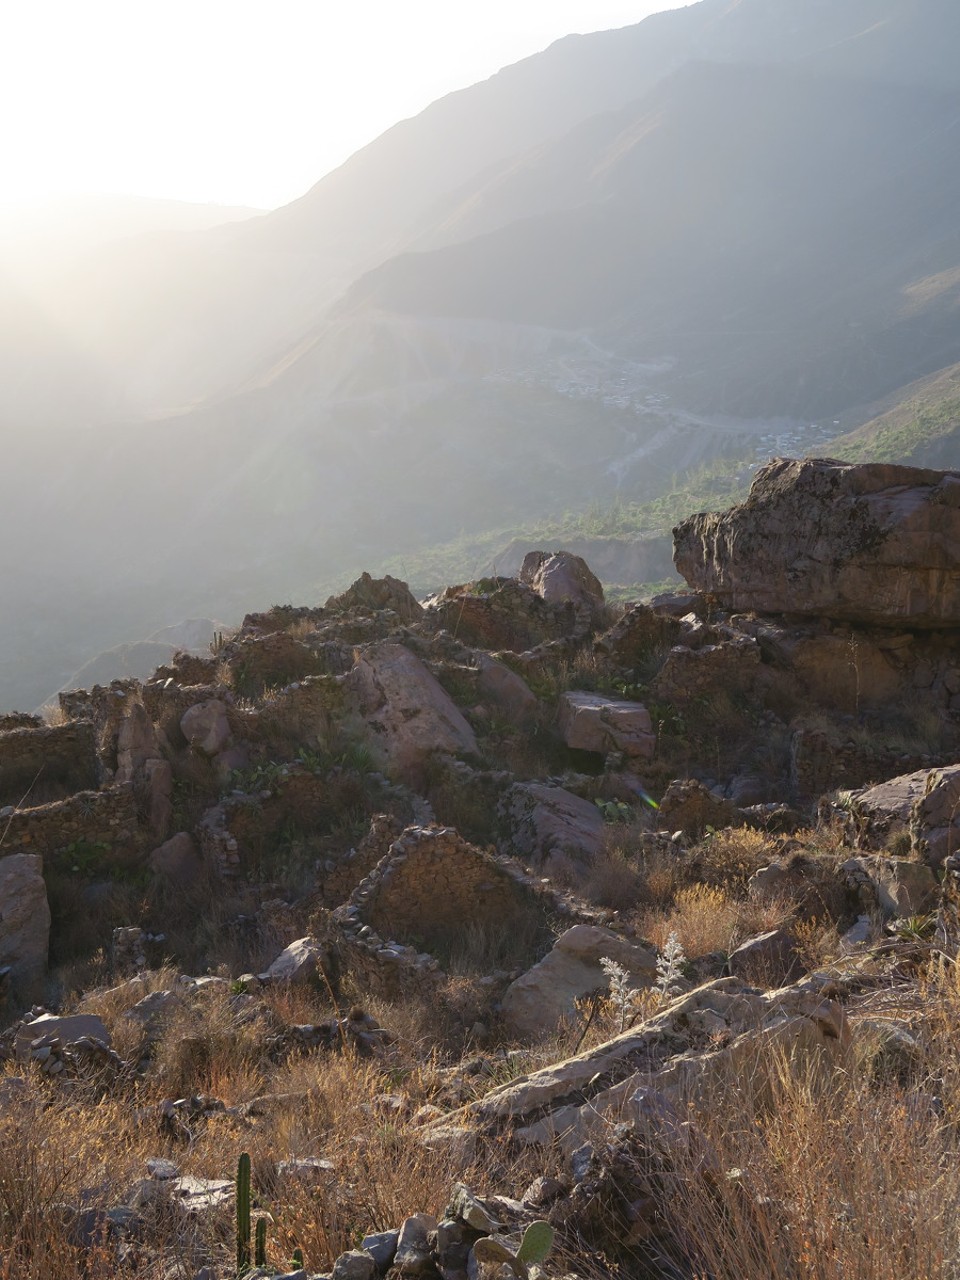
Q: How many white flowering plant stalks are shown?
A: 2